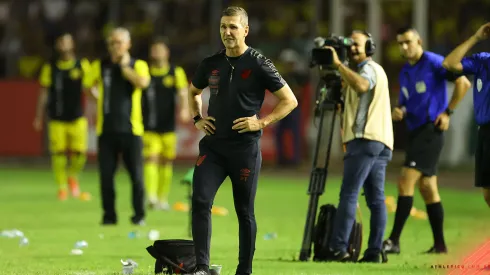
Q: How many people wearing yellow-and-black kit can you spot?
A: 3